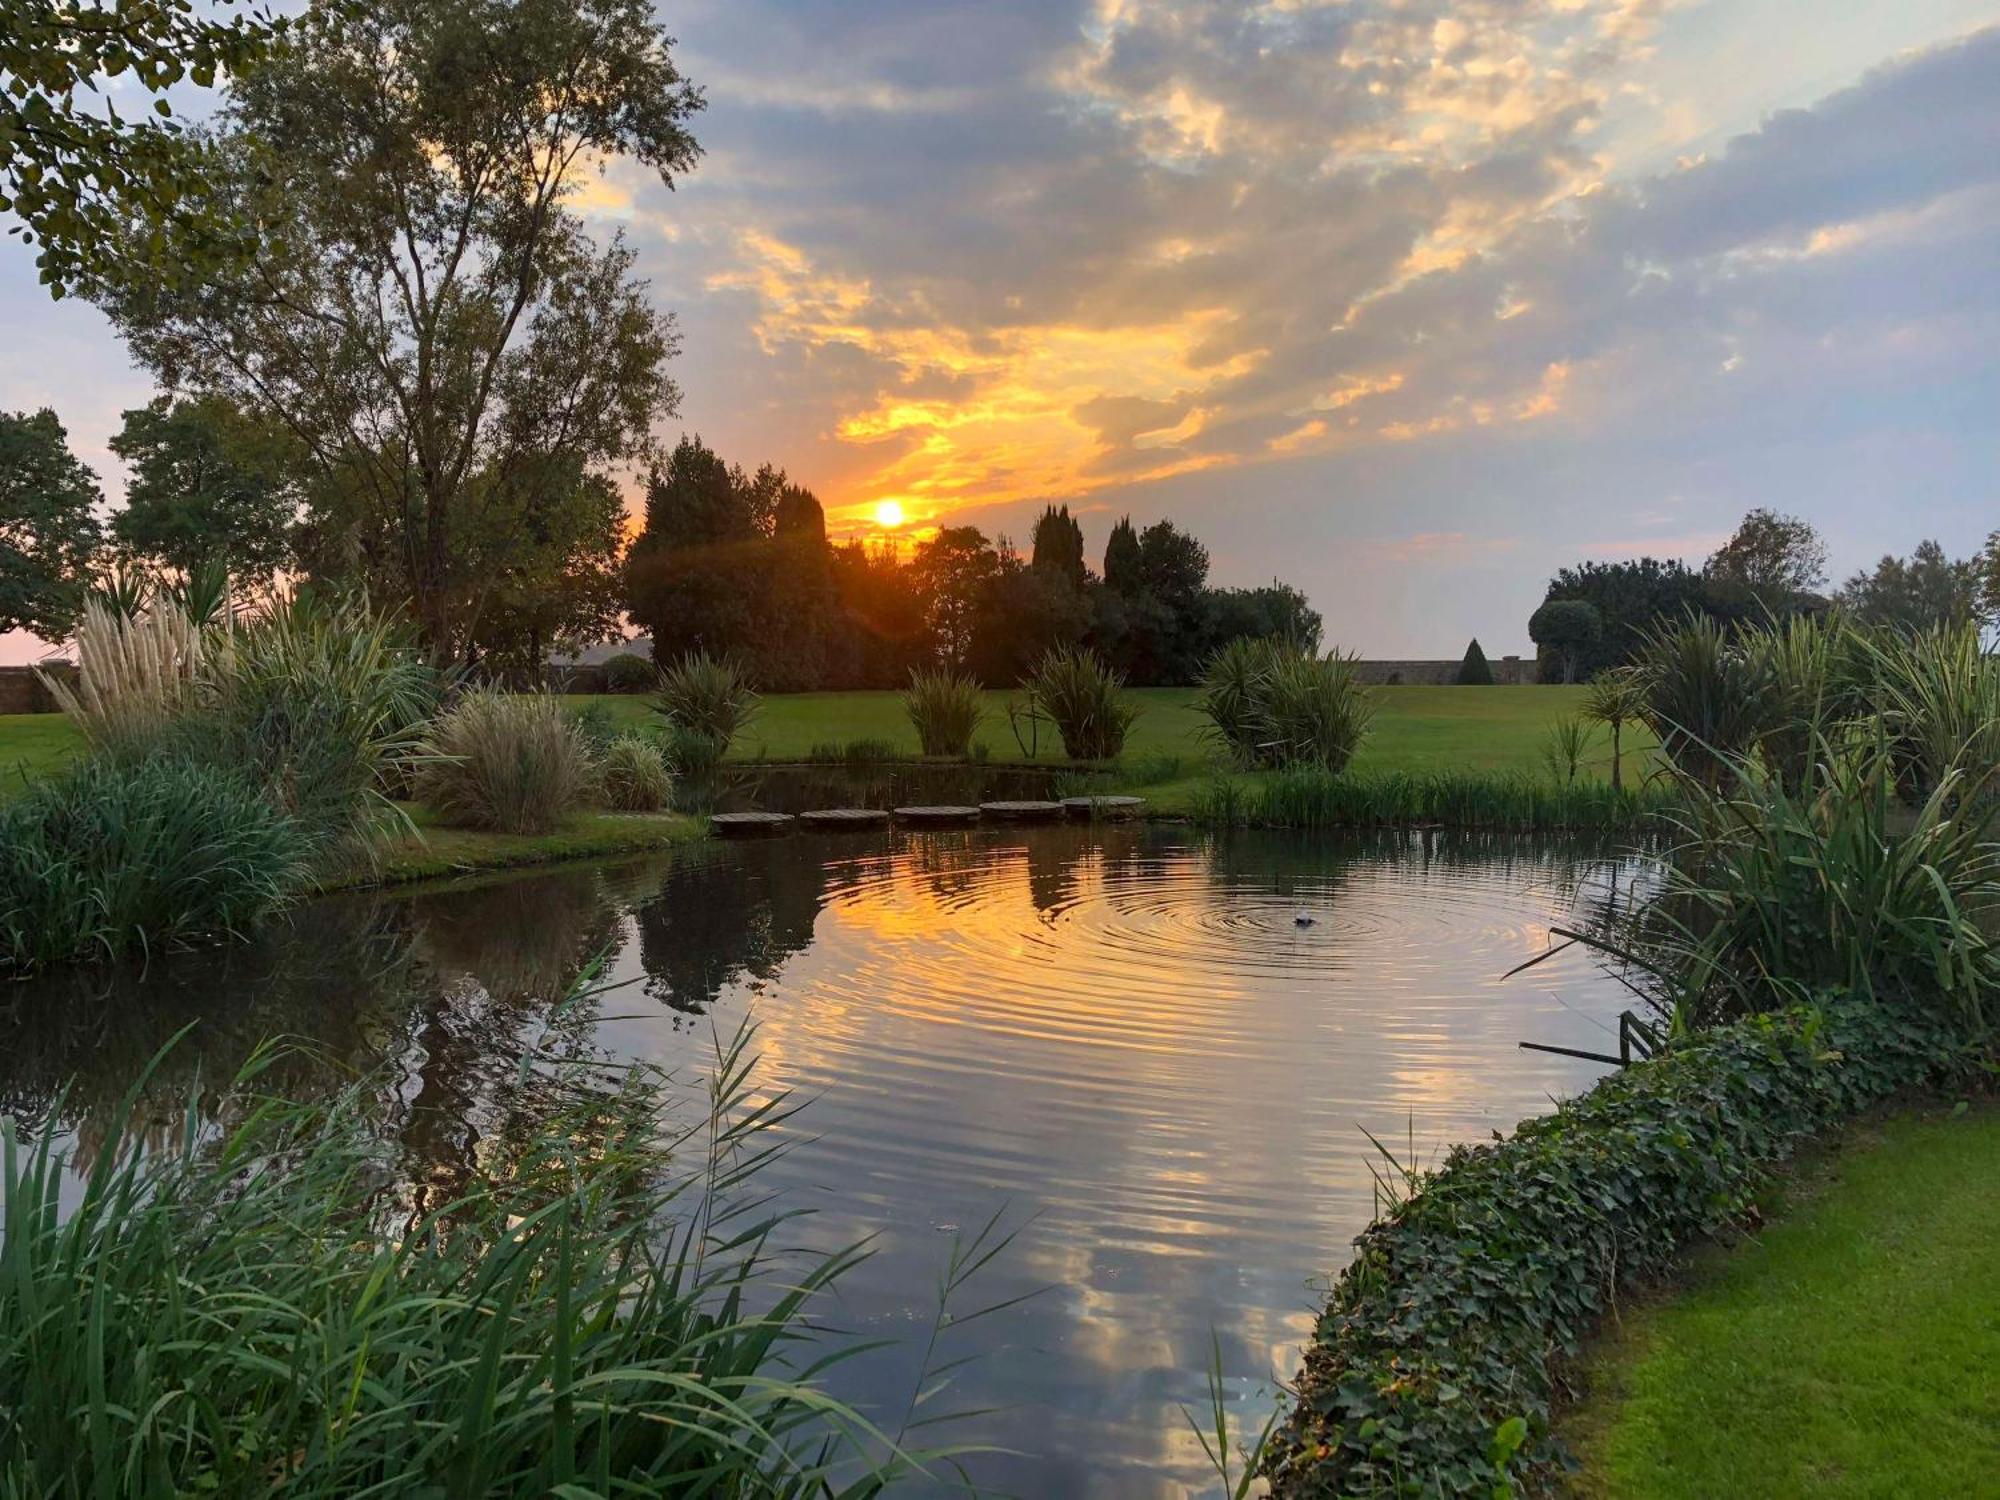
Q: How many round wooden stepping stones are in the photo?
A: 5